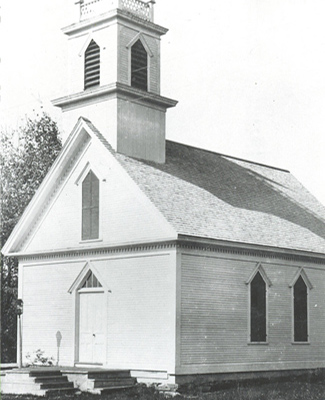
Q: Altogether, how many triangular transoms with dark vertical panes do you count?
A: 1